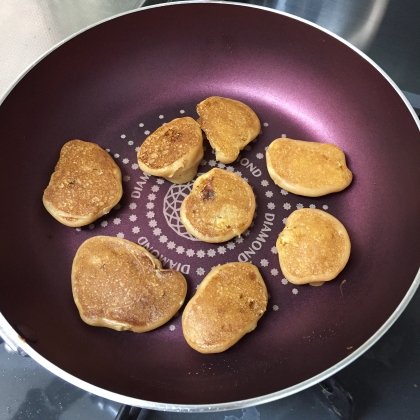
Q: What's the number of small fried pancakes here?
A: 8